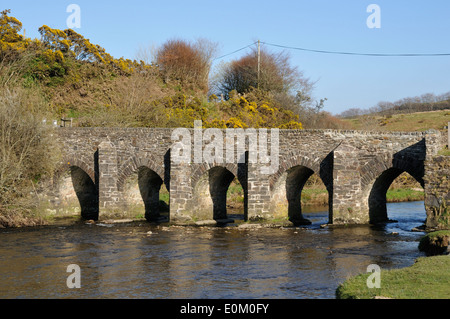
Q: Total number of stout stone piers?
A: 4